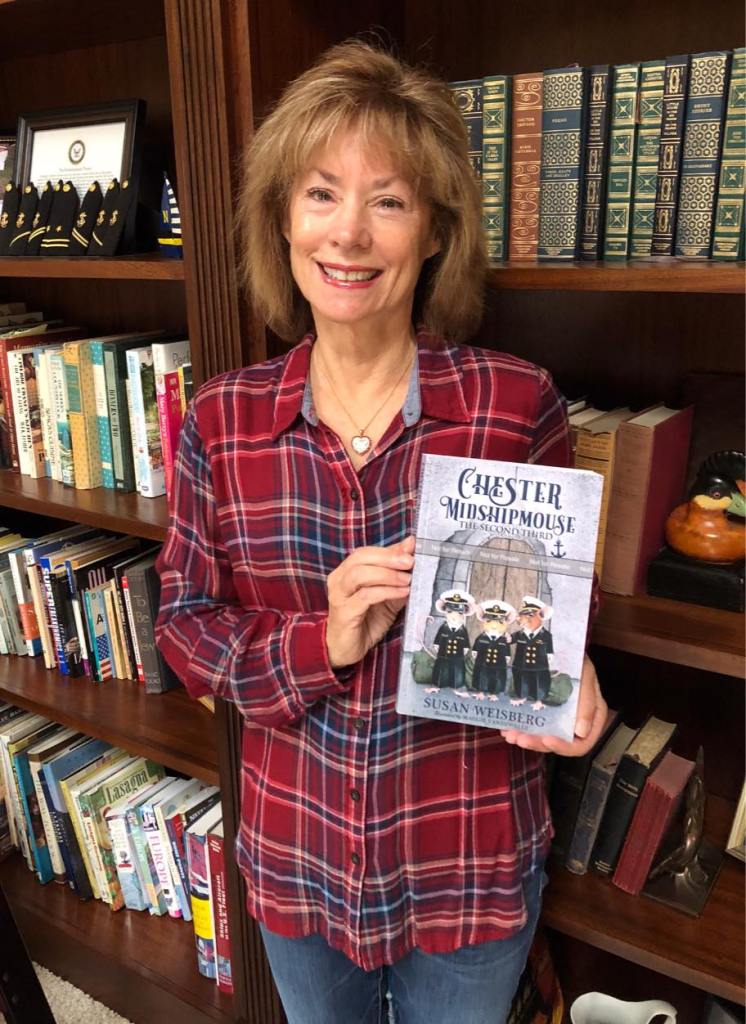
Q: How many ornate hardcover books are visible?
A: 10